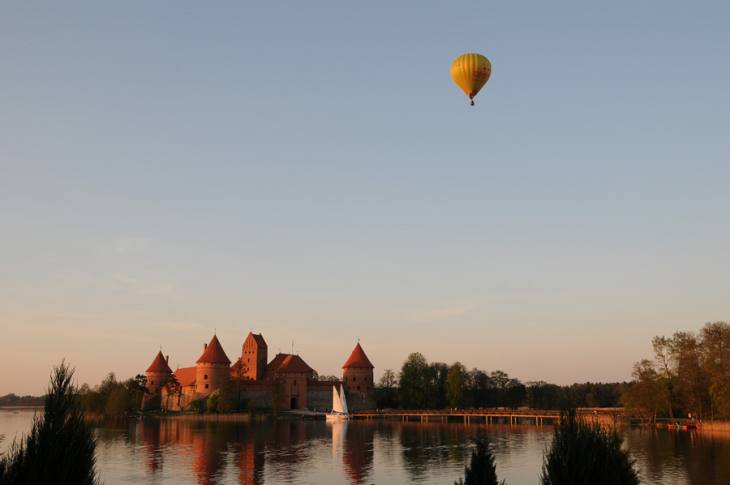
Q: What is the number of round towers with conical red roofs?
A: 3